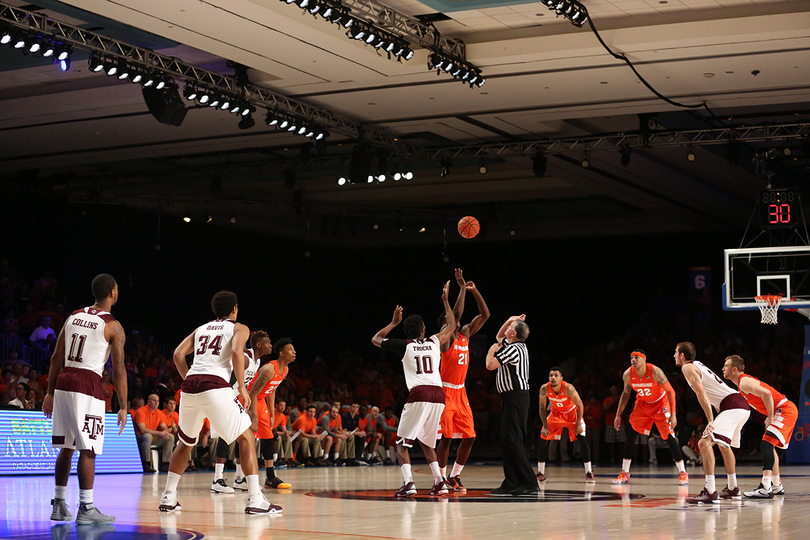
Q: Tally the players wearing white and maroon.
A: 5